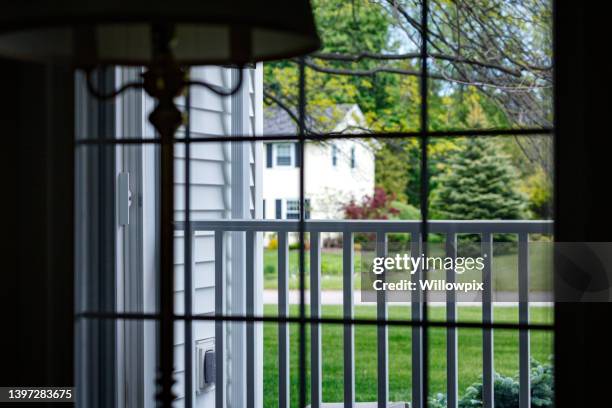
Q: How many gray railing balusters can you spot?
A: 11